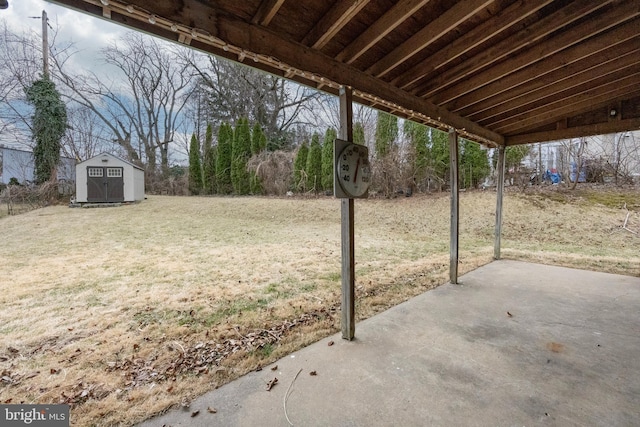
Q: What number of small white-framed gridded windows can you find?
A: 2